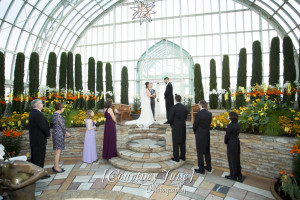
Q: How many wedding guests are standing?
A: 7